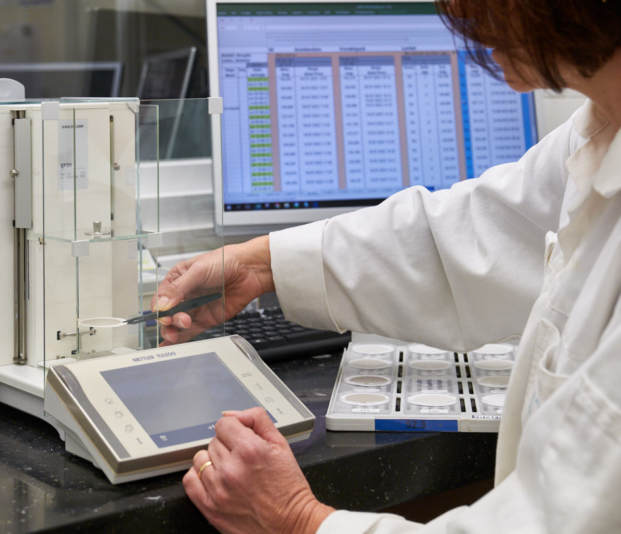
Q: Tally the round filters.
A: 12